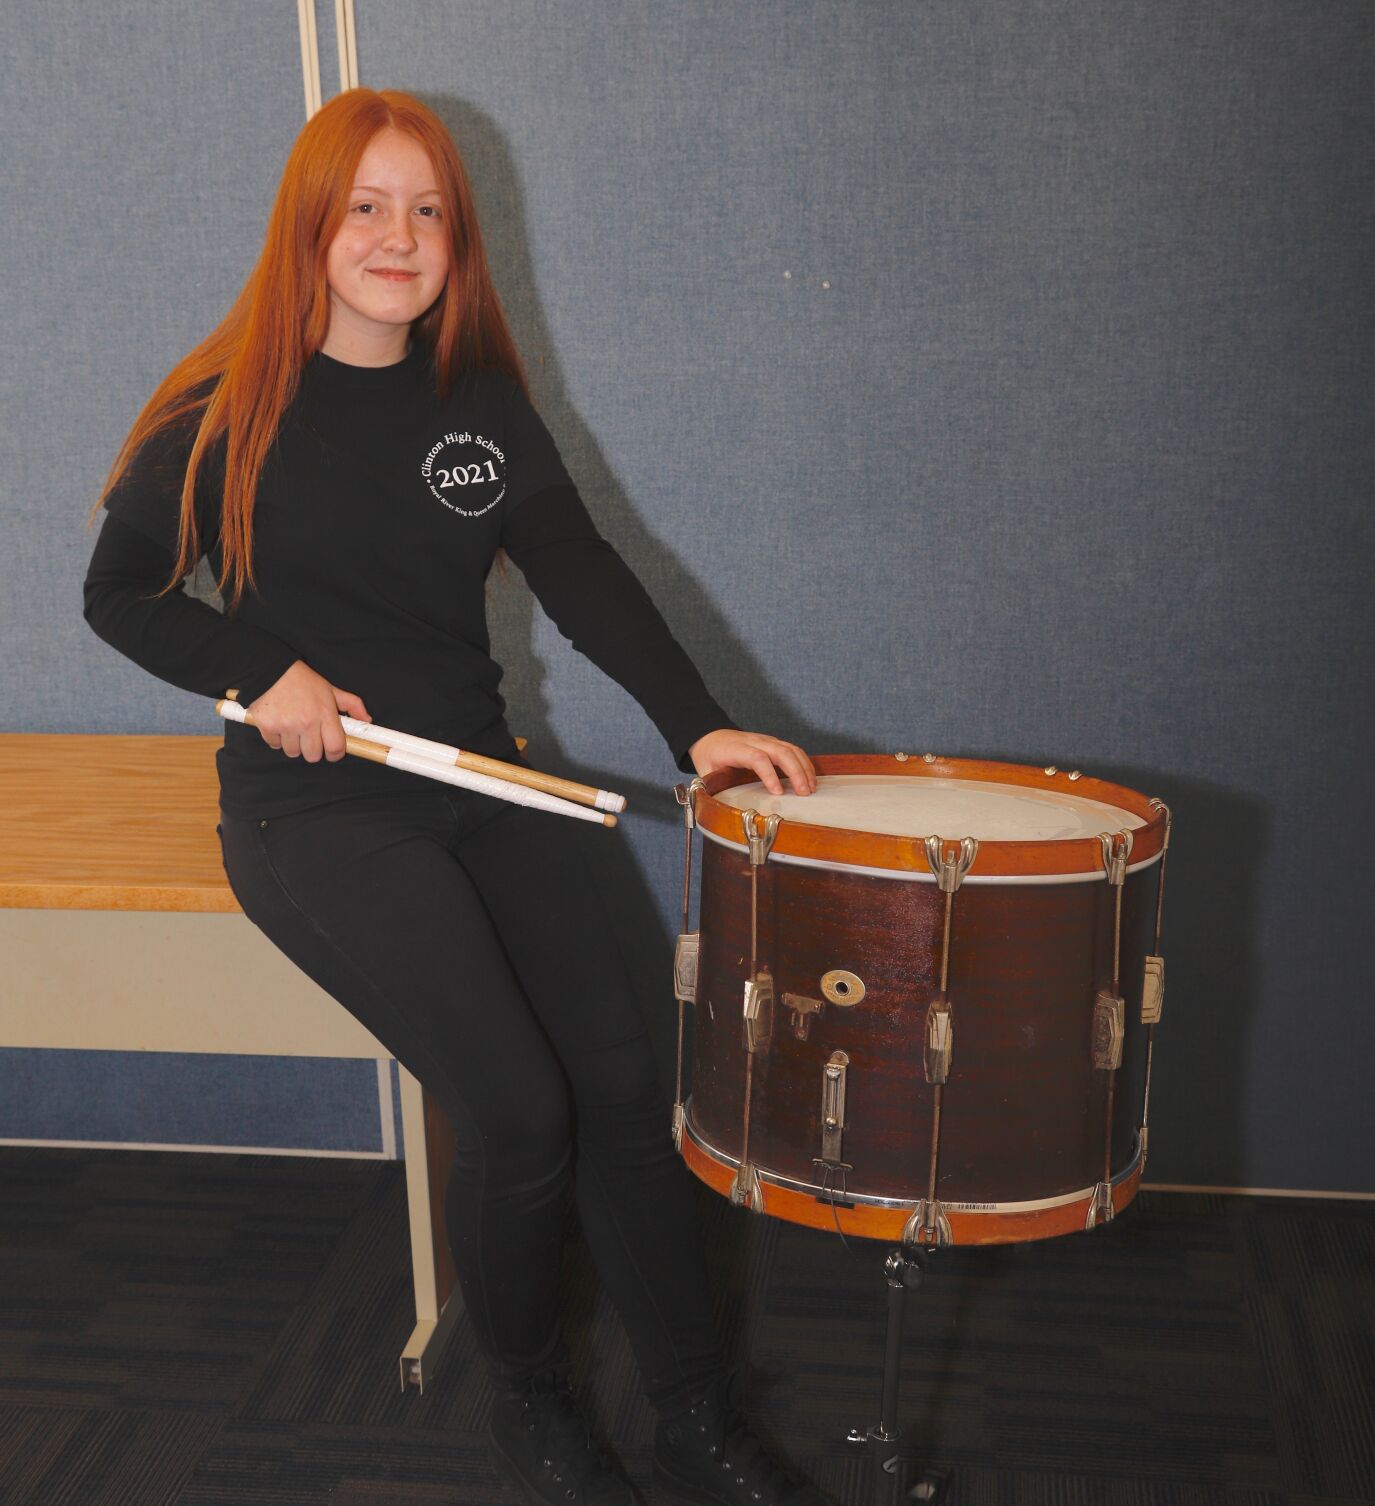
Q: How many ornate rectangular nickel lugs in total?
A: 5